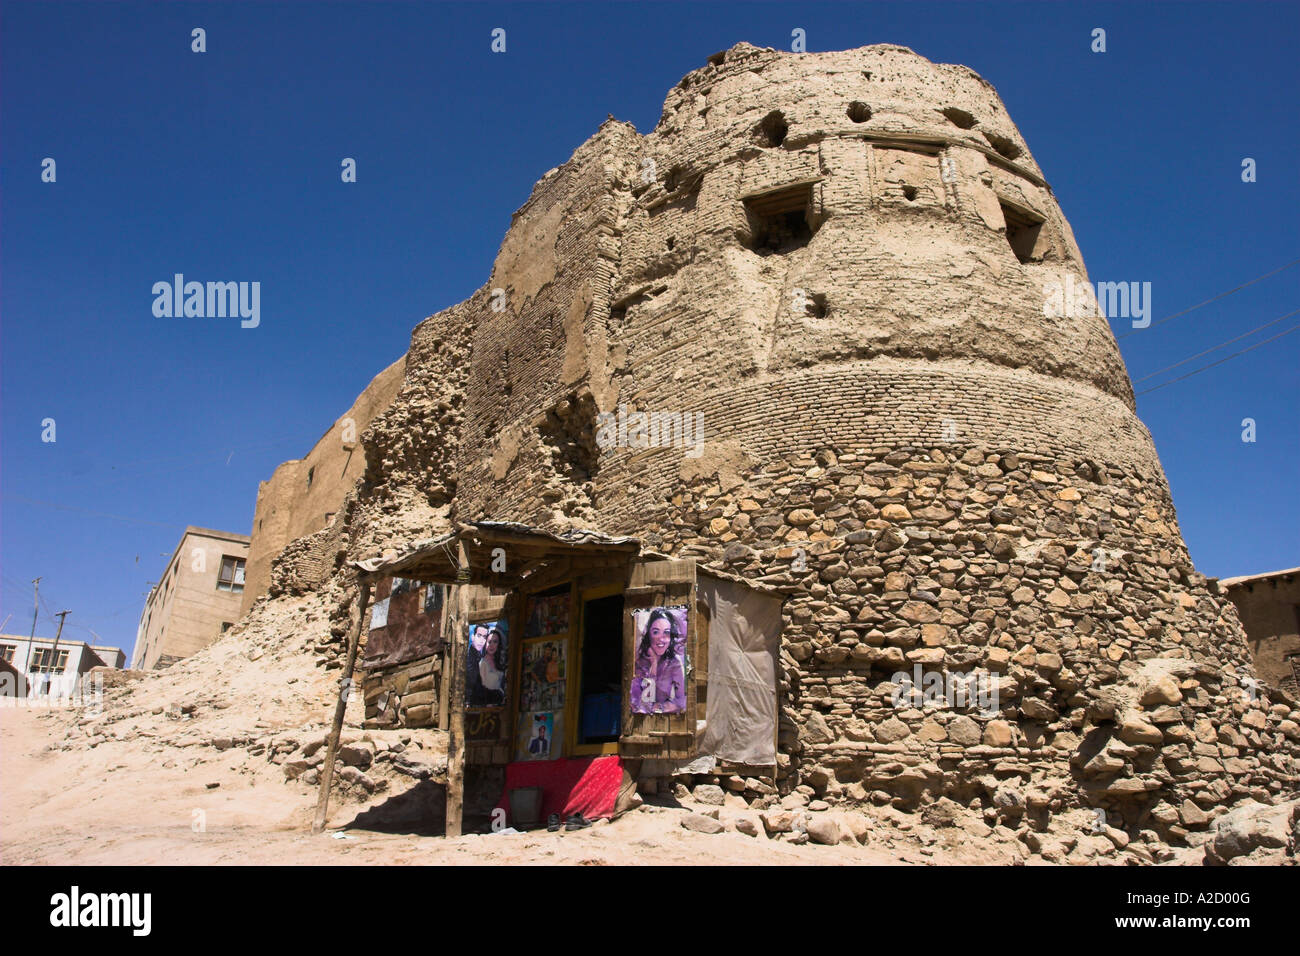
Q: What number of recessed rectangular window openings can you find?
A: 2